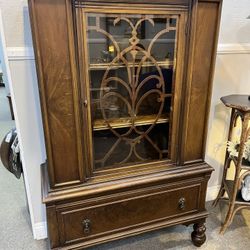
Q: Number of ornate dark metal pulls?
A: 2